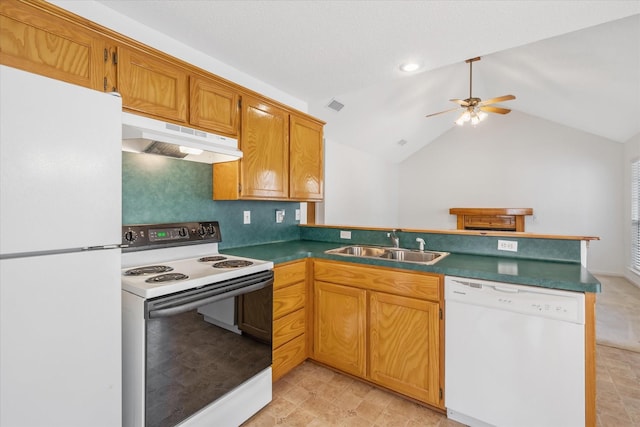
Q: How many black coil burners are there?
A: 4